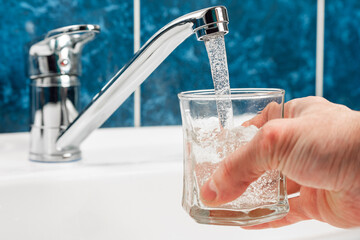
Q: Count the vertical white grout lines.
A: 2